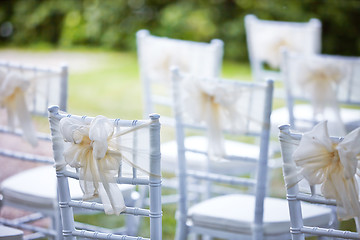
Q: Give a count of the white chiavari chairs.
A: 7